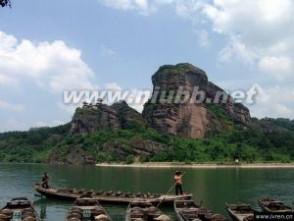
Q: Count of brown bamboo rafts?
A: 7